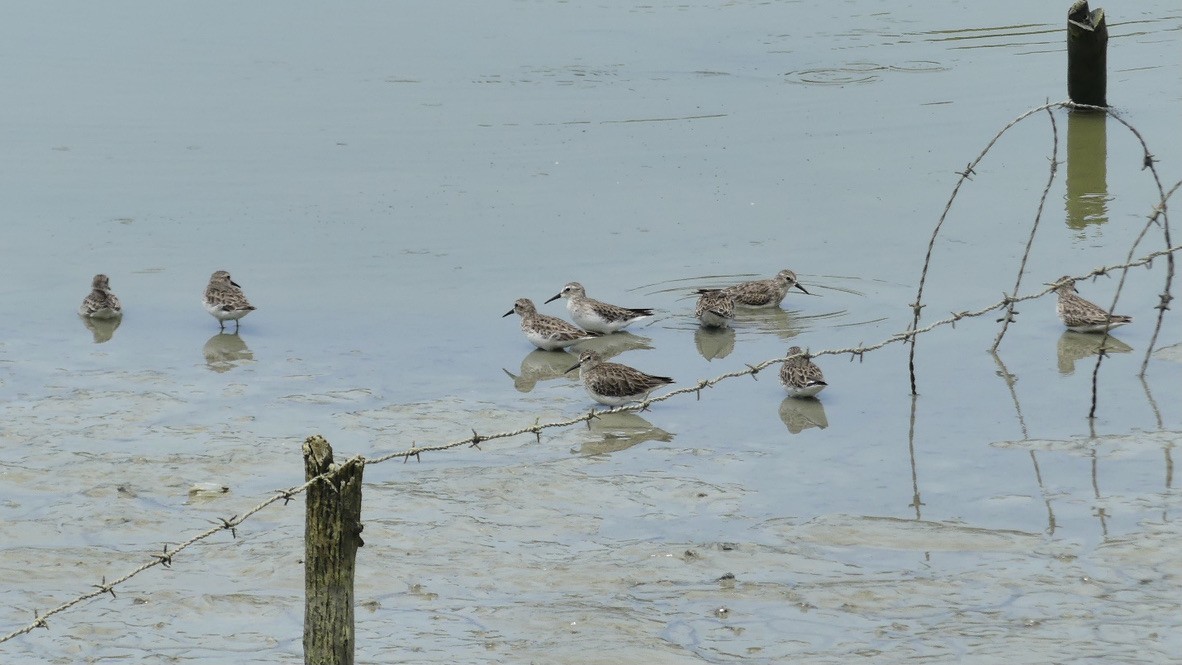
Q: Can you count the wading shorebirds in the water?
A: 9